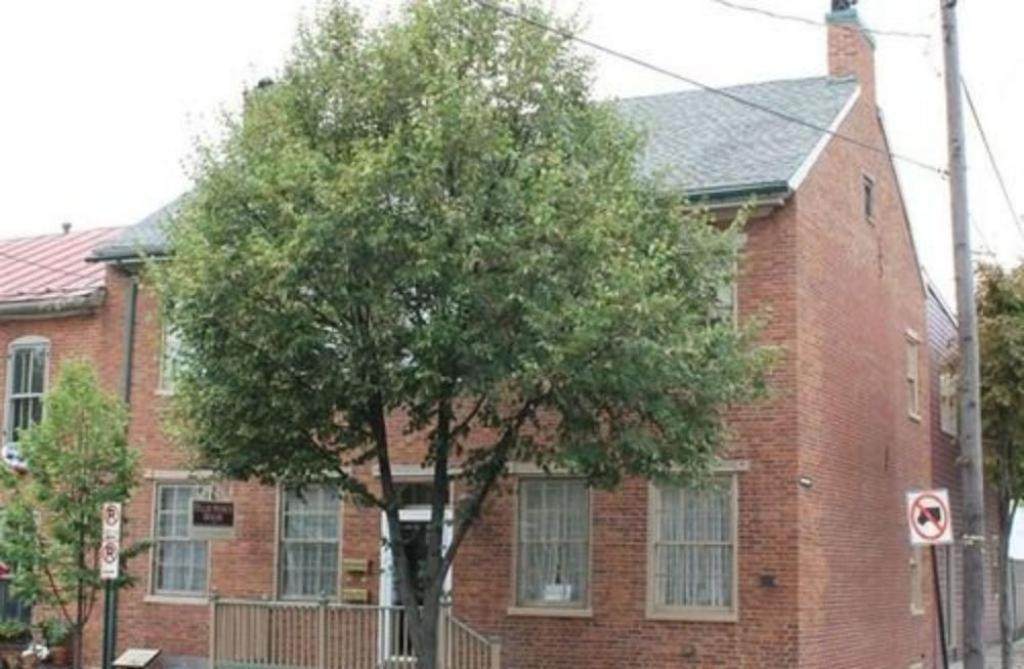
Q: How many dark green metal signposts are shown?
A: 1